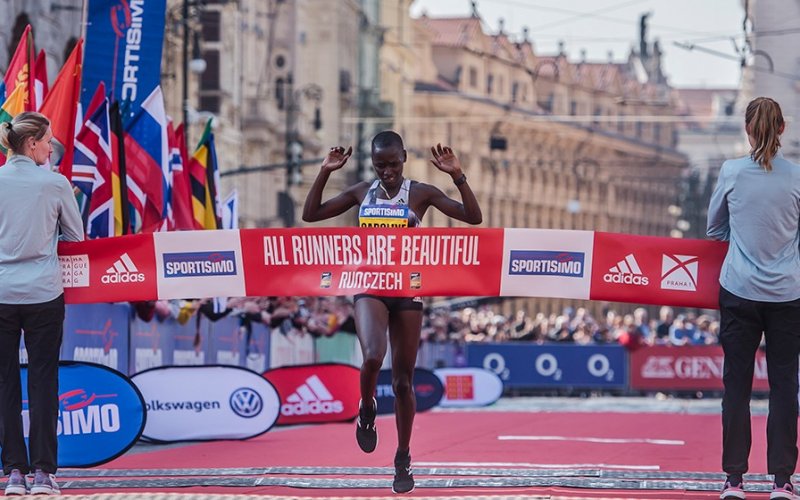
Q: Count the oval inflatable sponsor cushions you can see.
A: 5